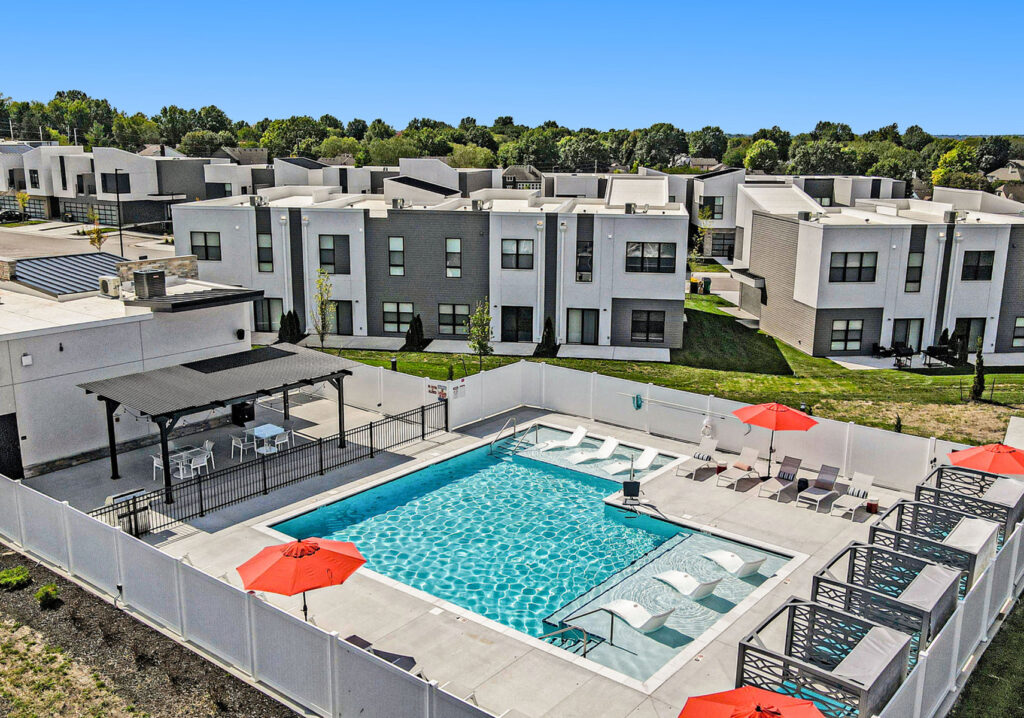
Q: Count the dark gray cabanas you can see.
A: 4